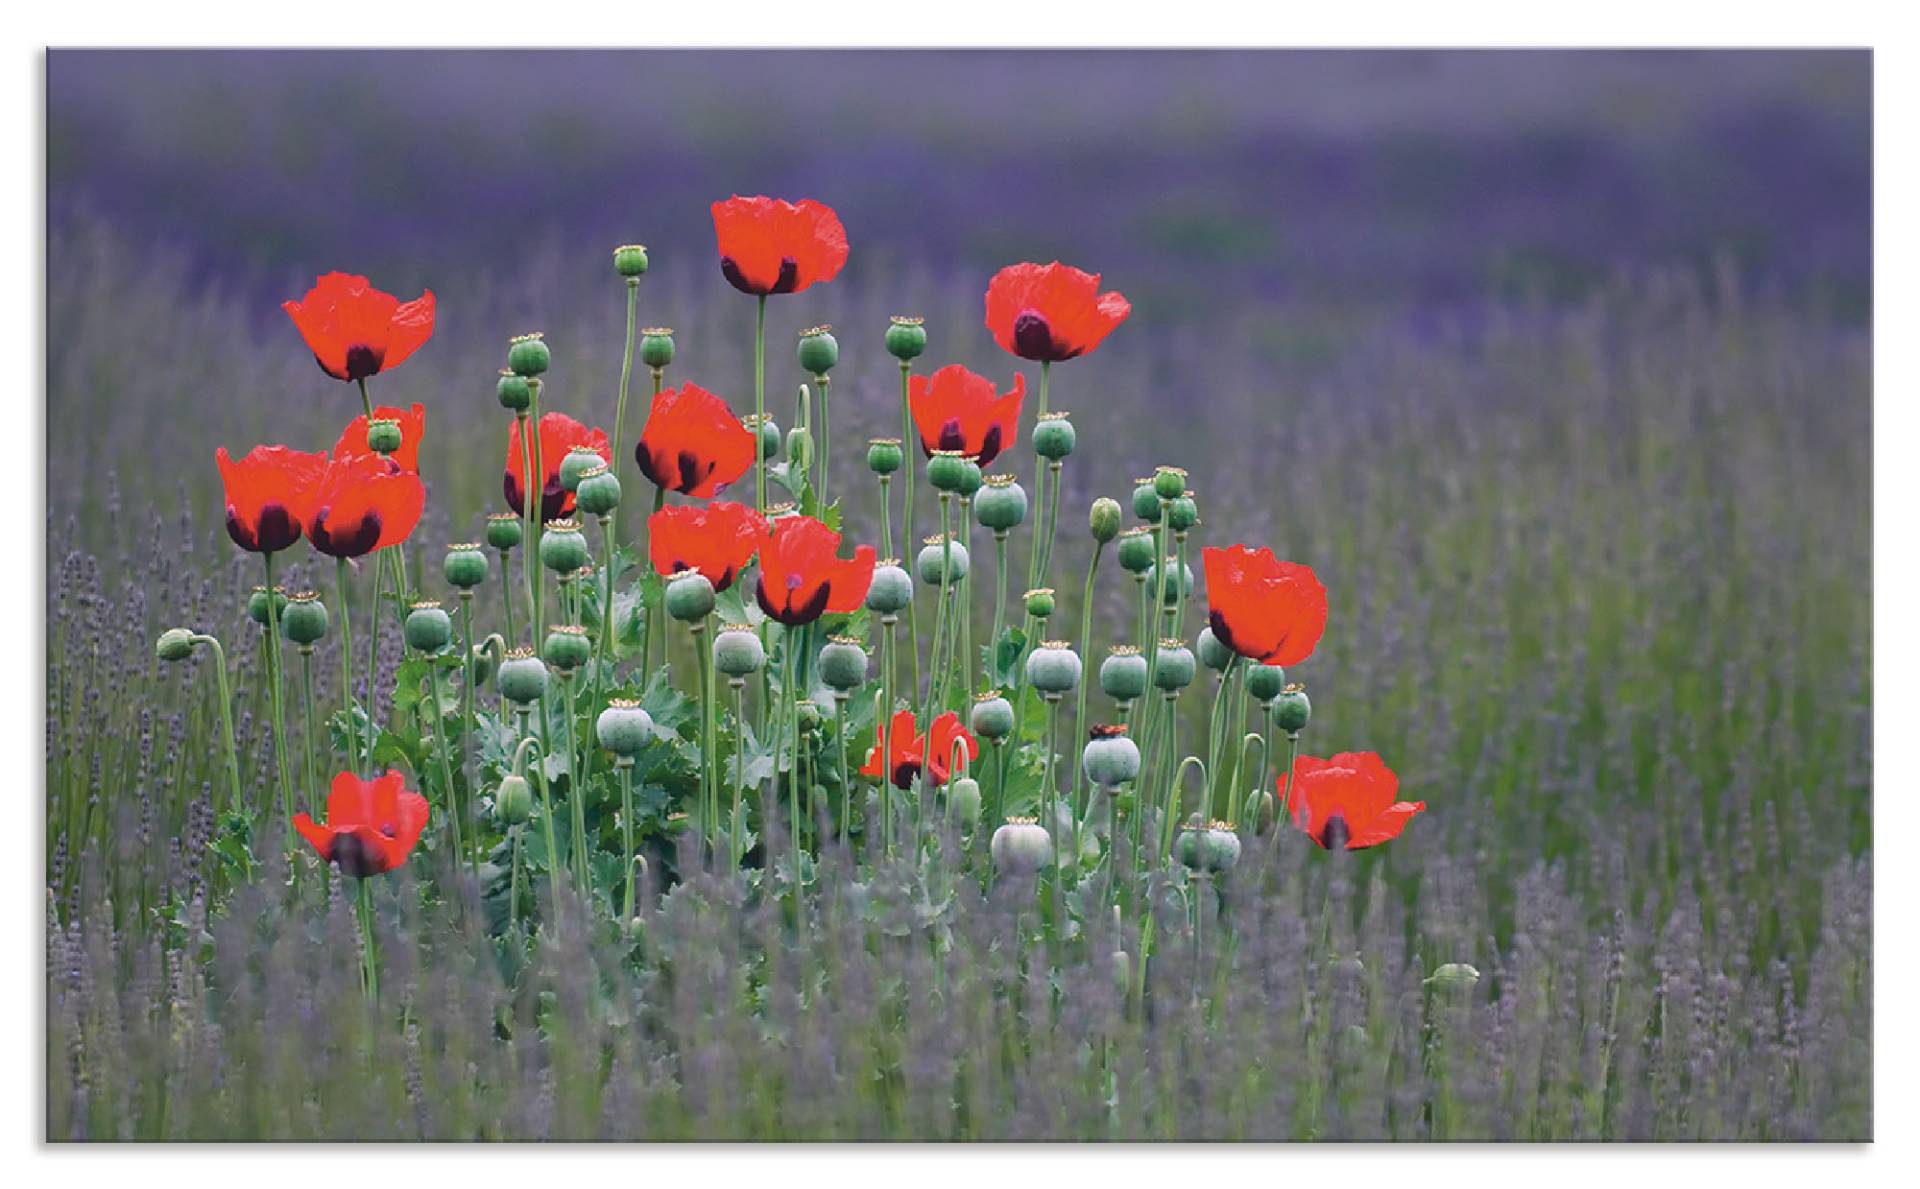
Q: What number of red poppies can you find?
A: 15